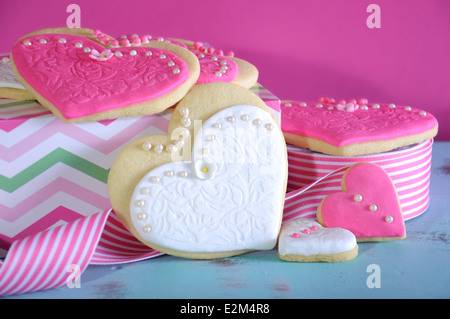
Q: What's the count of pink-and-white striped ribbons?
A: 1